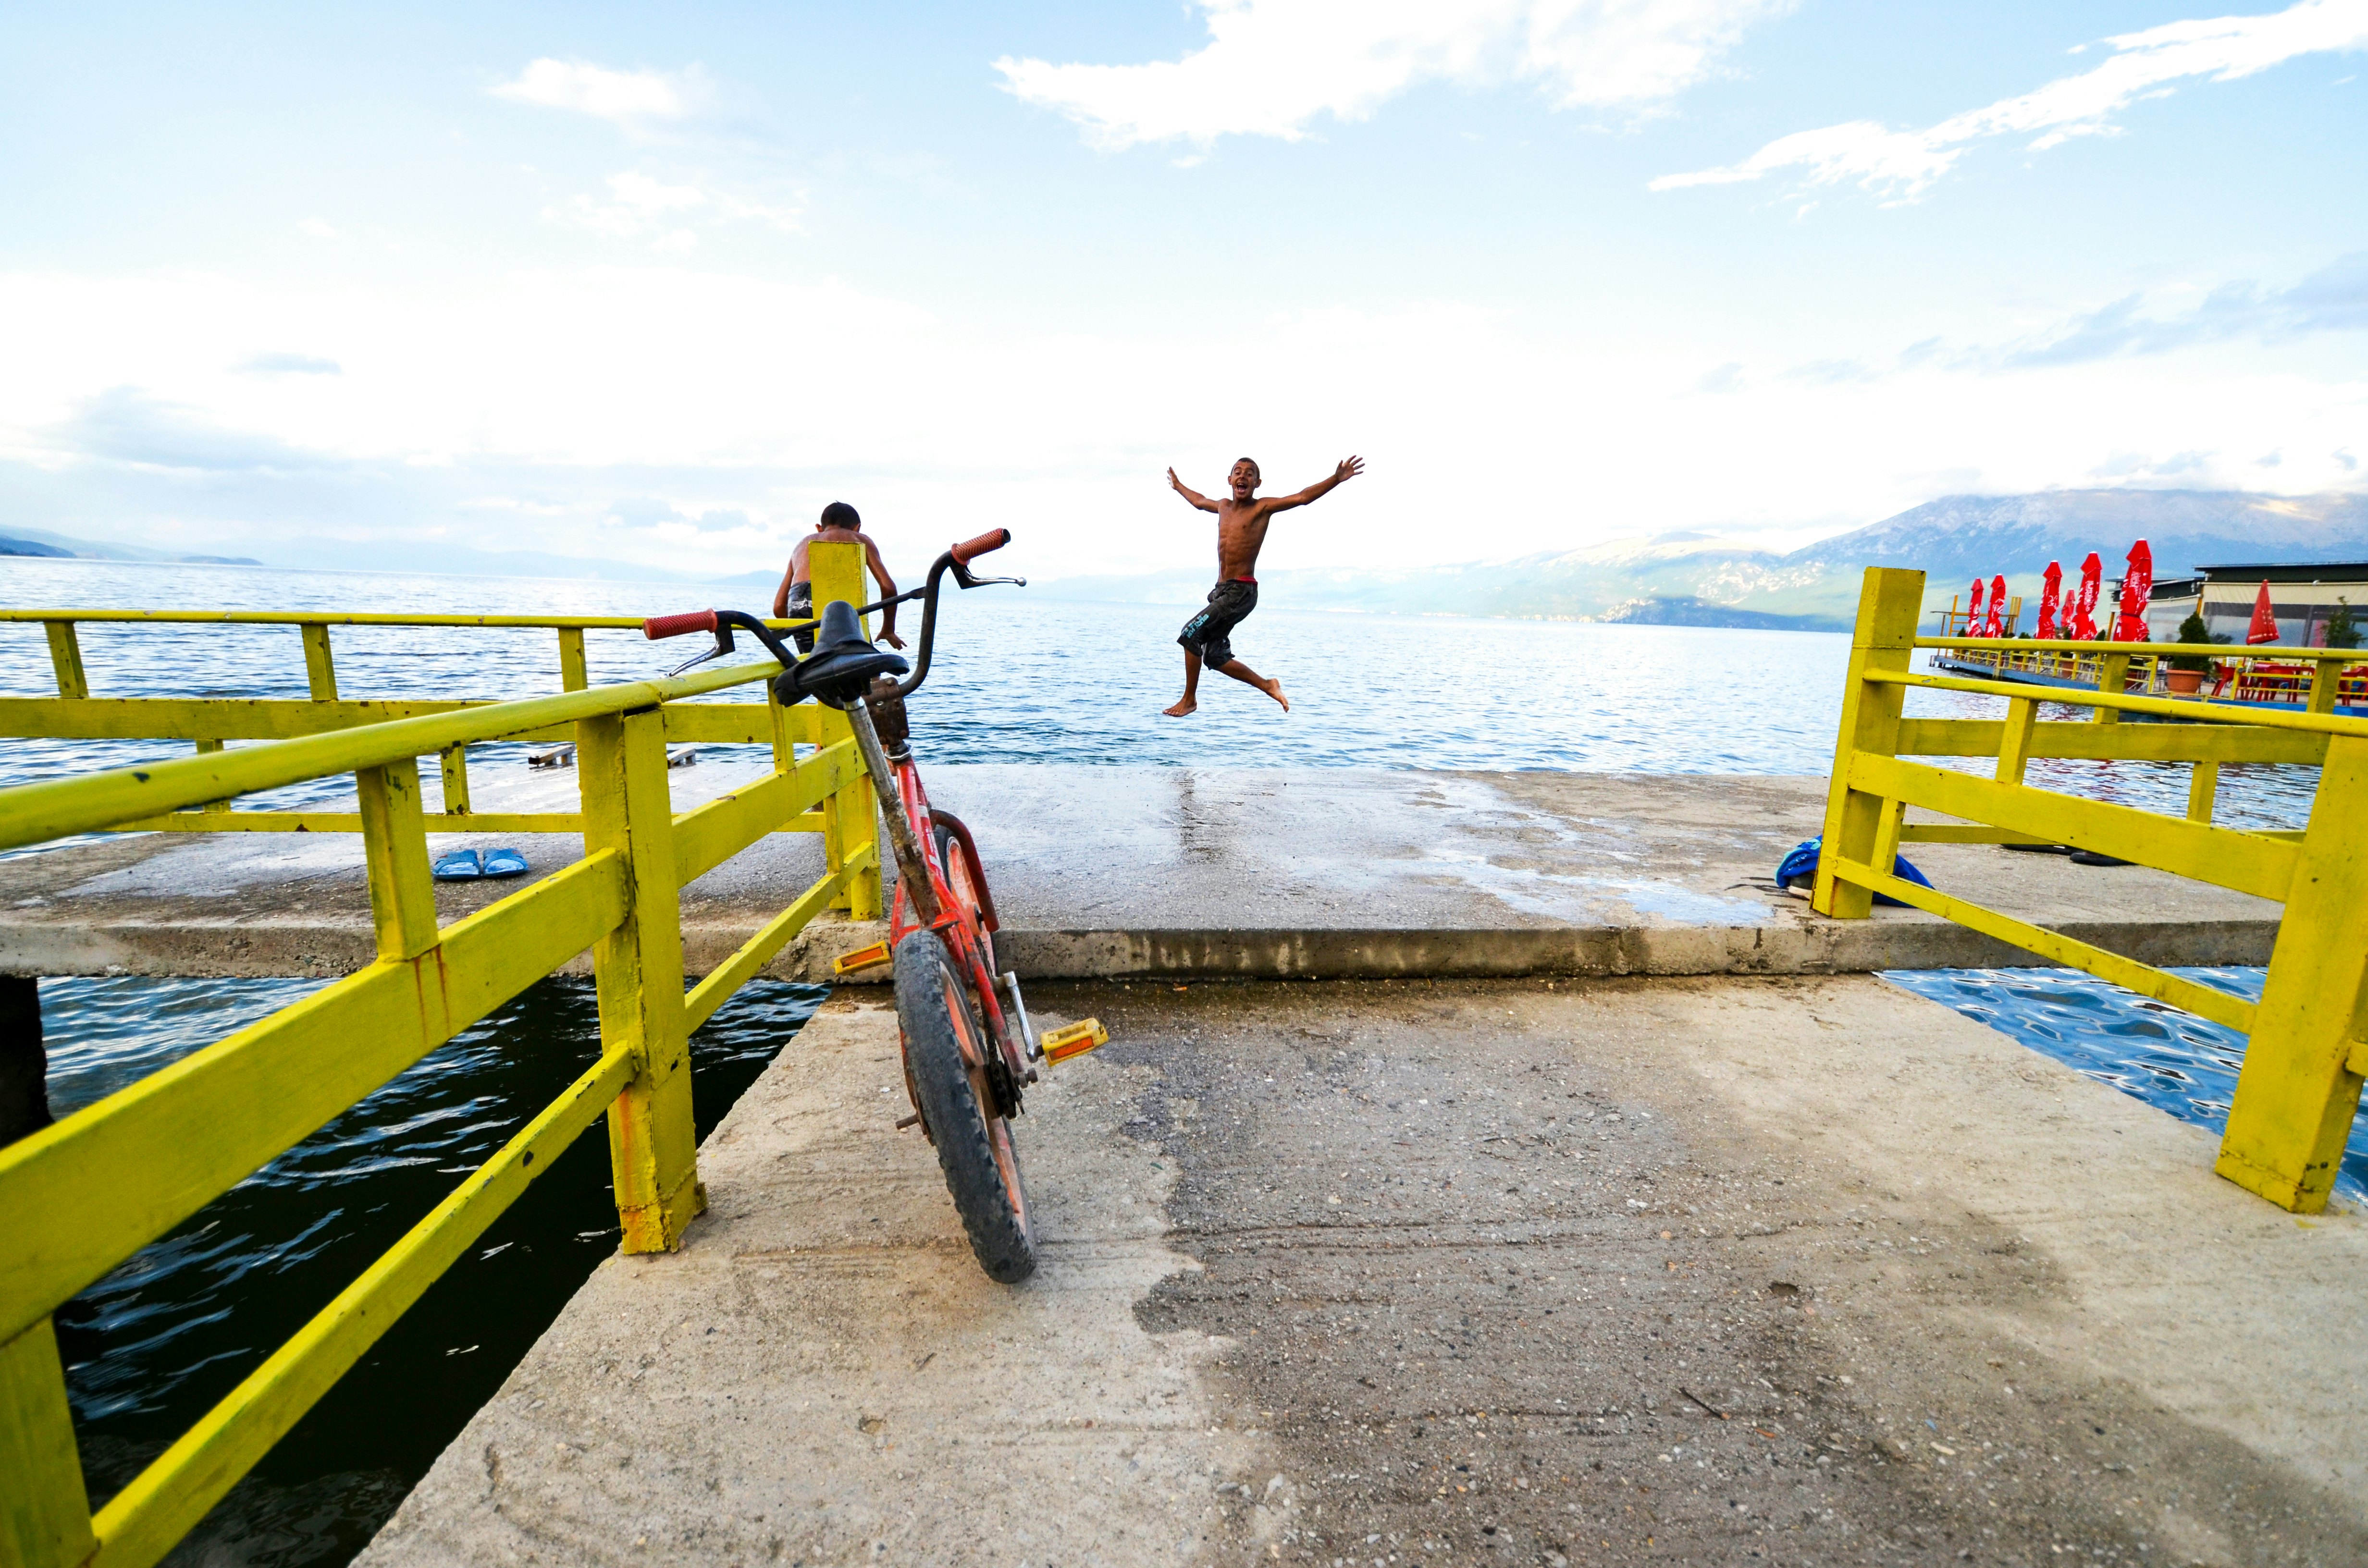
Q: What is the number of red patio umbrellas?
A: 7